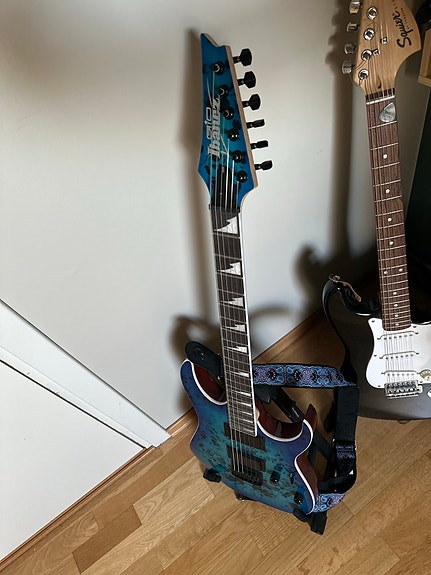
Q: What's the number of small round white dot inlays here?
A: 10